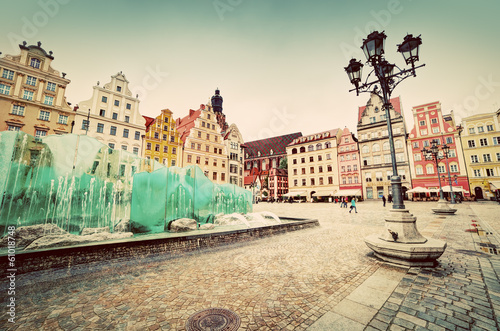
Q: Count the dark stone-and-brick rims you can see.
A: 1